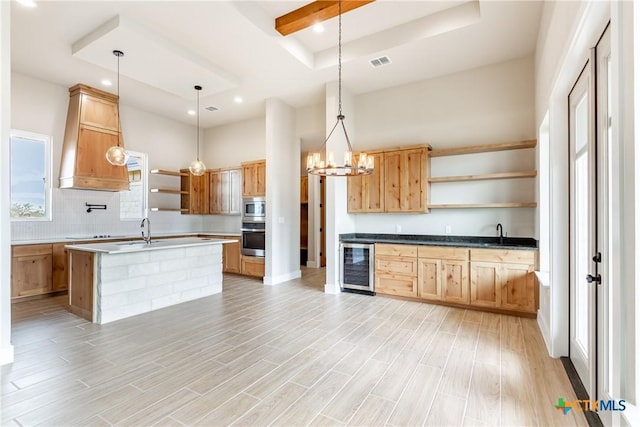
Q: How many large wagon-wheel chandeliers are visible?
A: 1